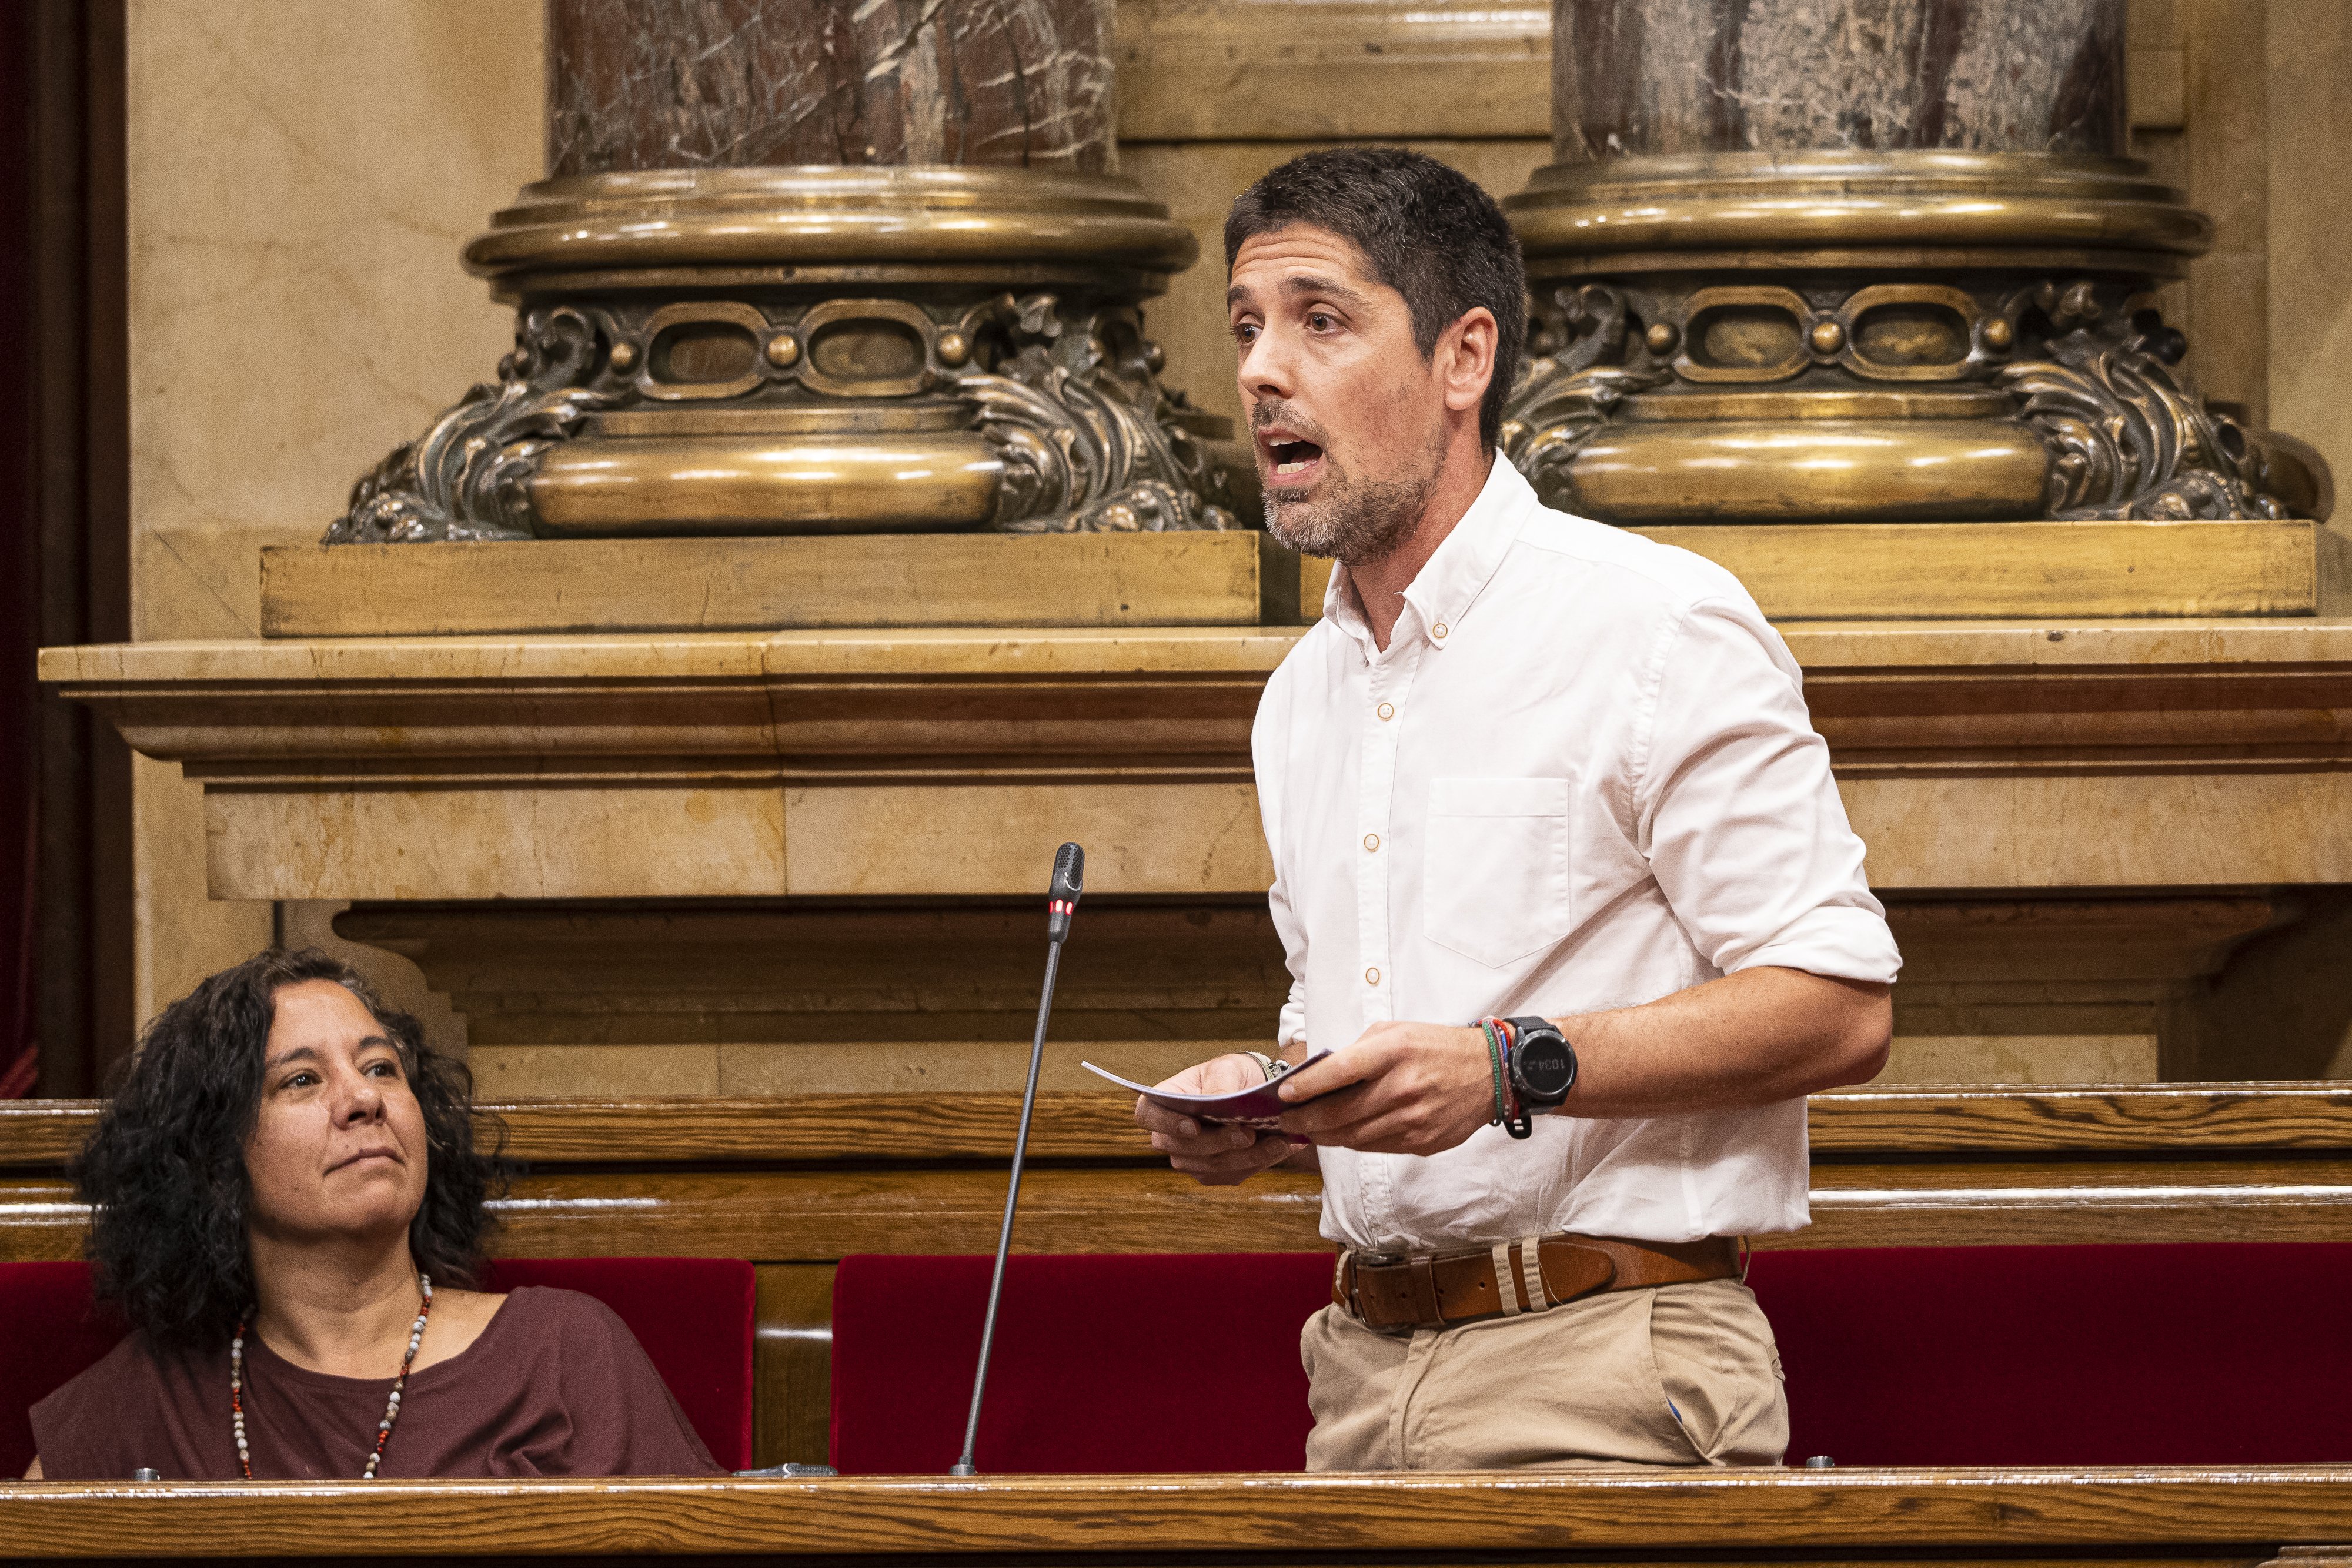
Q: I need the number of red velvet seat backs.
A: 3